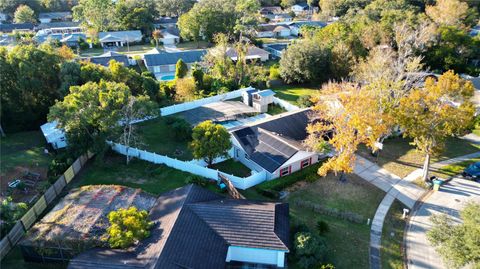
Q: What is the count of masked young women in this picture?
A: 0